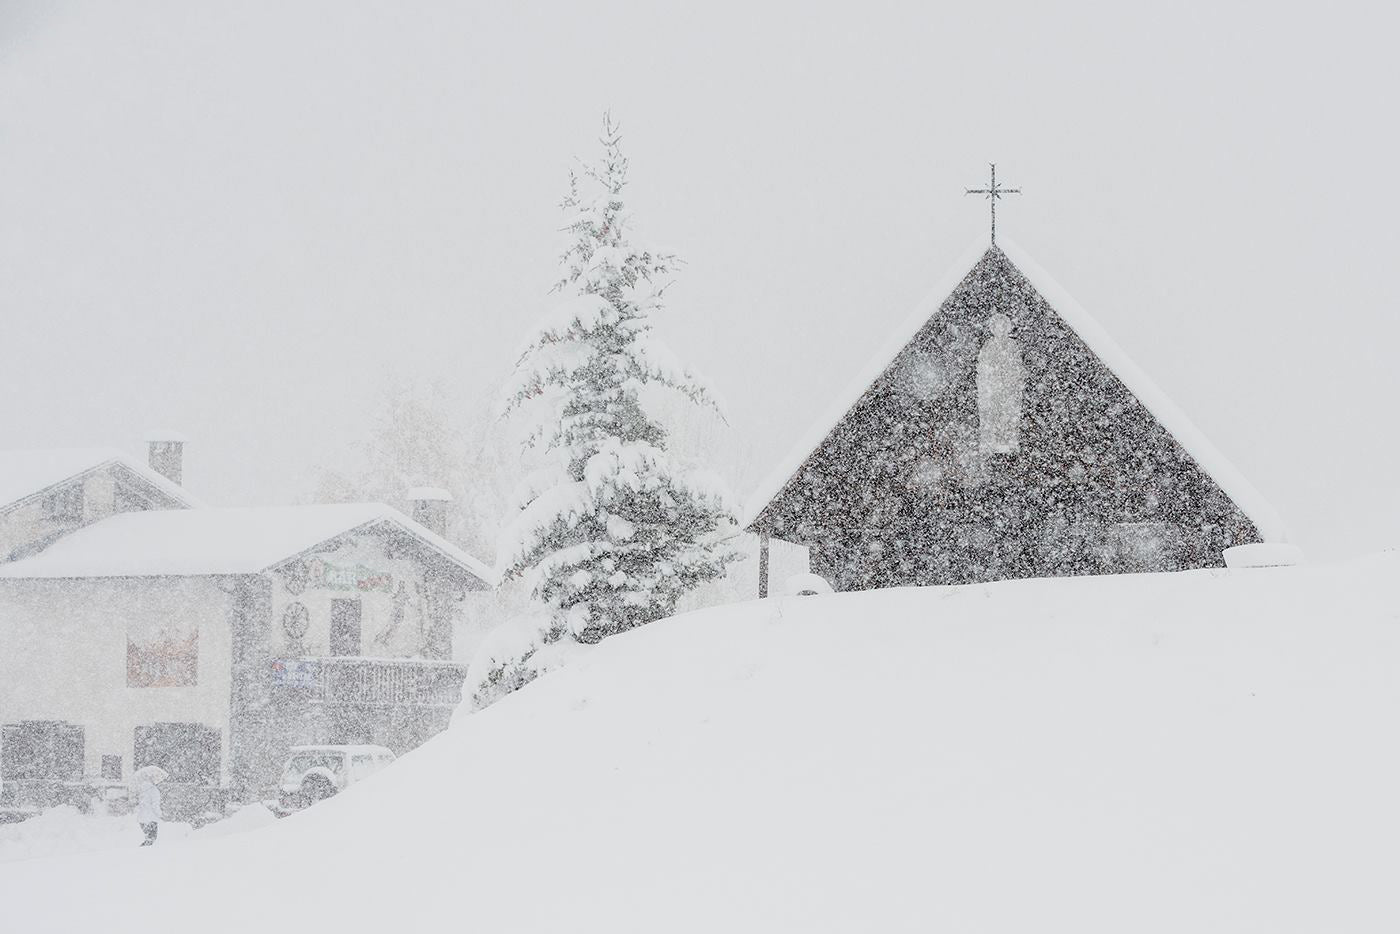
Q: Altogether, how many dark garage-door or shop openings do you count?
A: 2